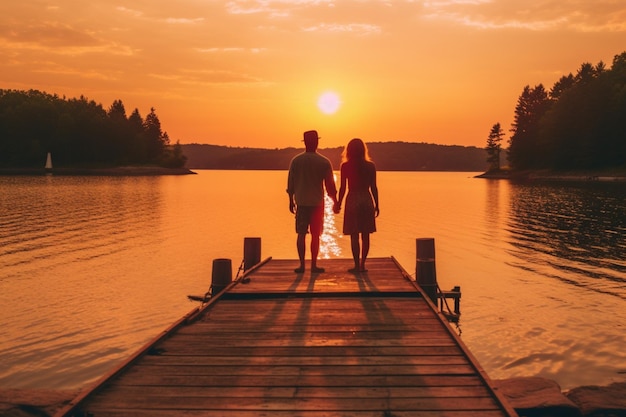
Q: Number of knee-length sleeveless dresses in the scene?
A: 1